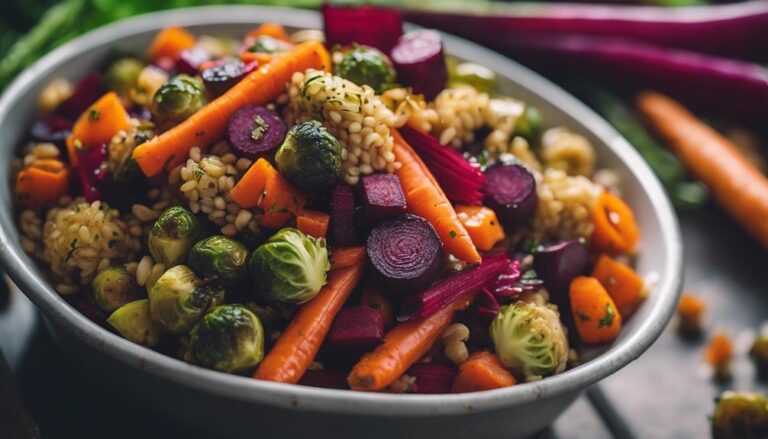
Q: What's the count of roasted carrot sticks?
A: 4